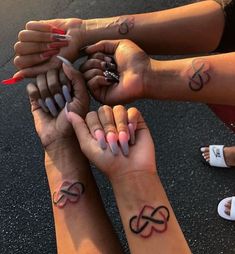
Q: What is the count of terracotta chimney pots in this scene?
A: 0